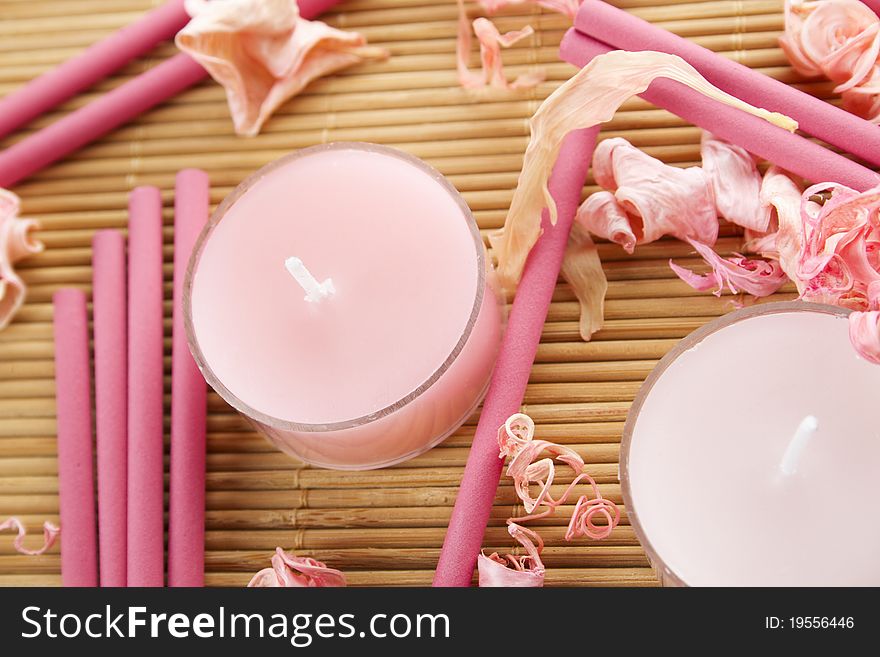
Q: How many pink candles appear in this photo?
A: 2